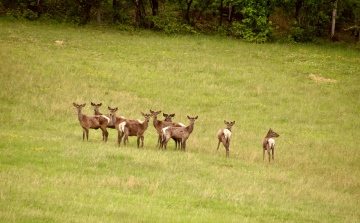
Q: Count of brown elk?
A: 9